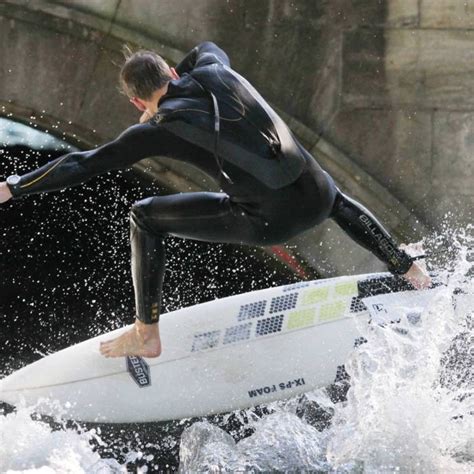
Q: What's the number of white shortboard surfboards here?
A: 1